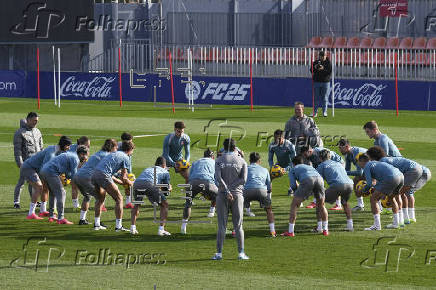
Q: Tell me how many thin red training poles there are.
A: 6